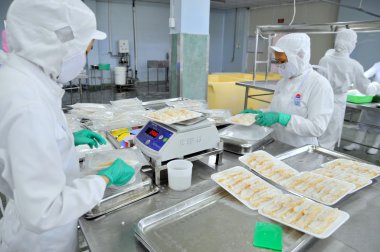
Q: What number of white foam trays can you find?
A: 8